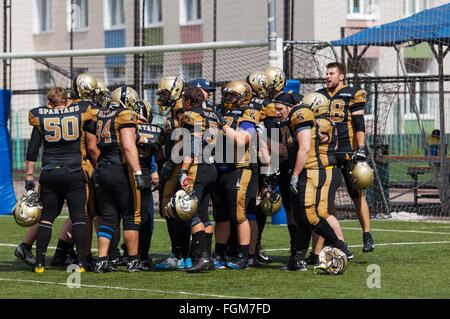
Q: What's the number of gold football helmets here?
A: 14